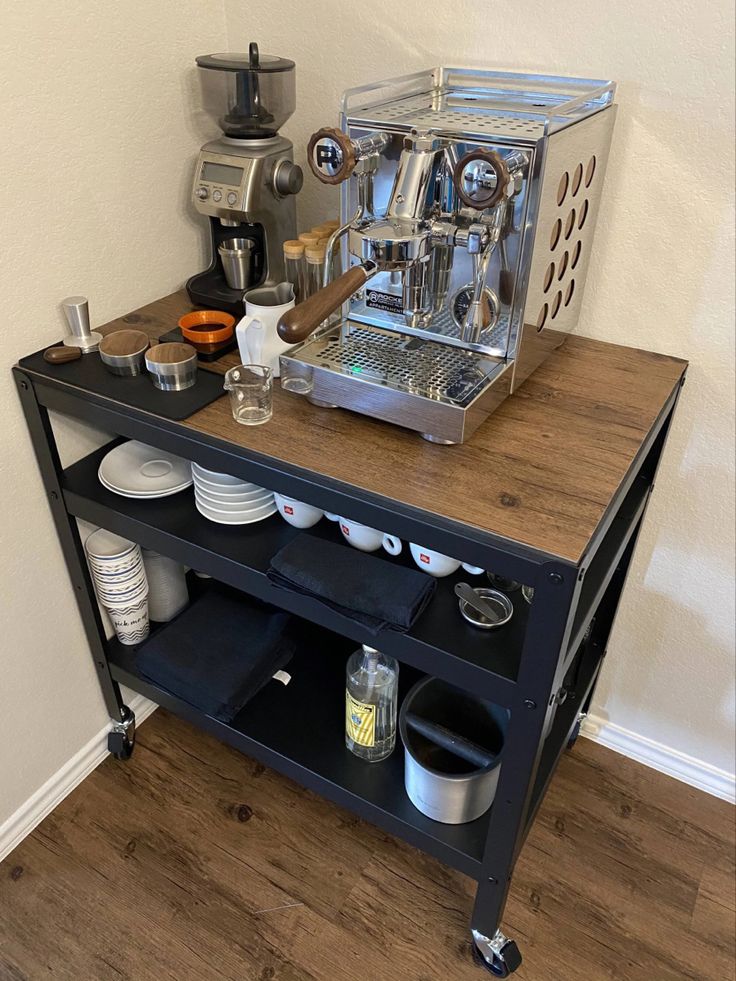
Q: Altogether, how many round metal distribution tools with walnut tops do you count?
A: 2